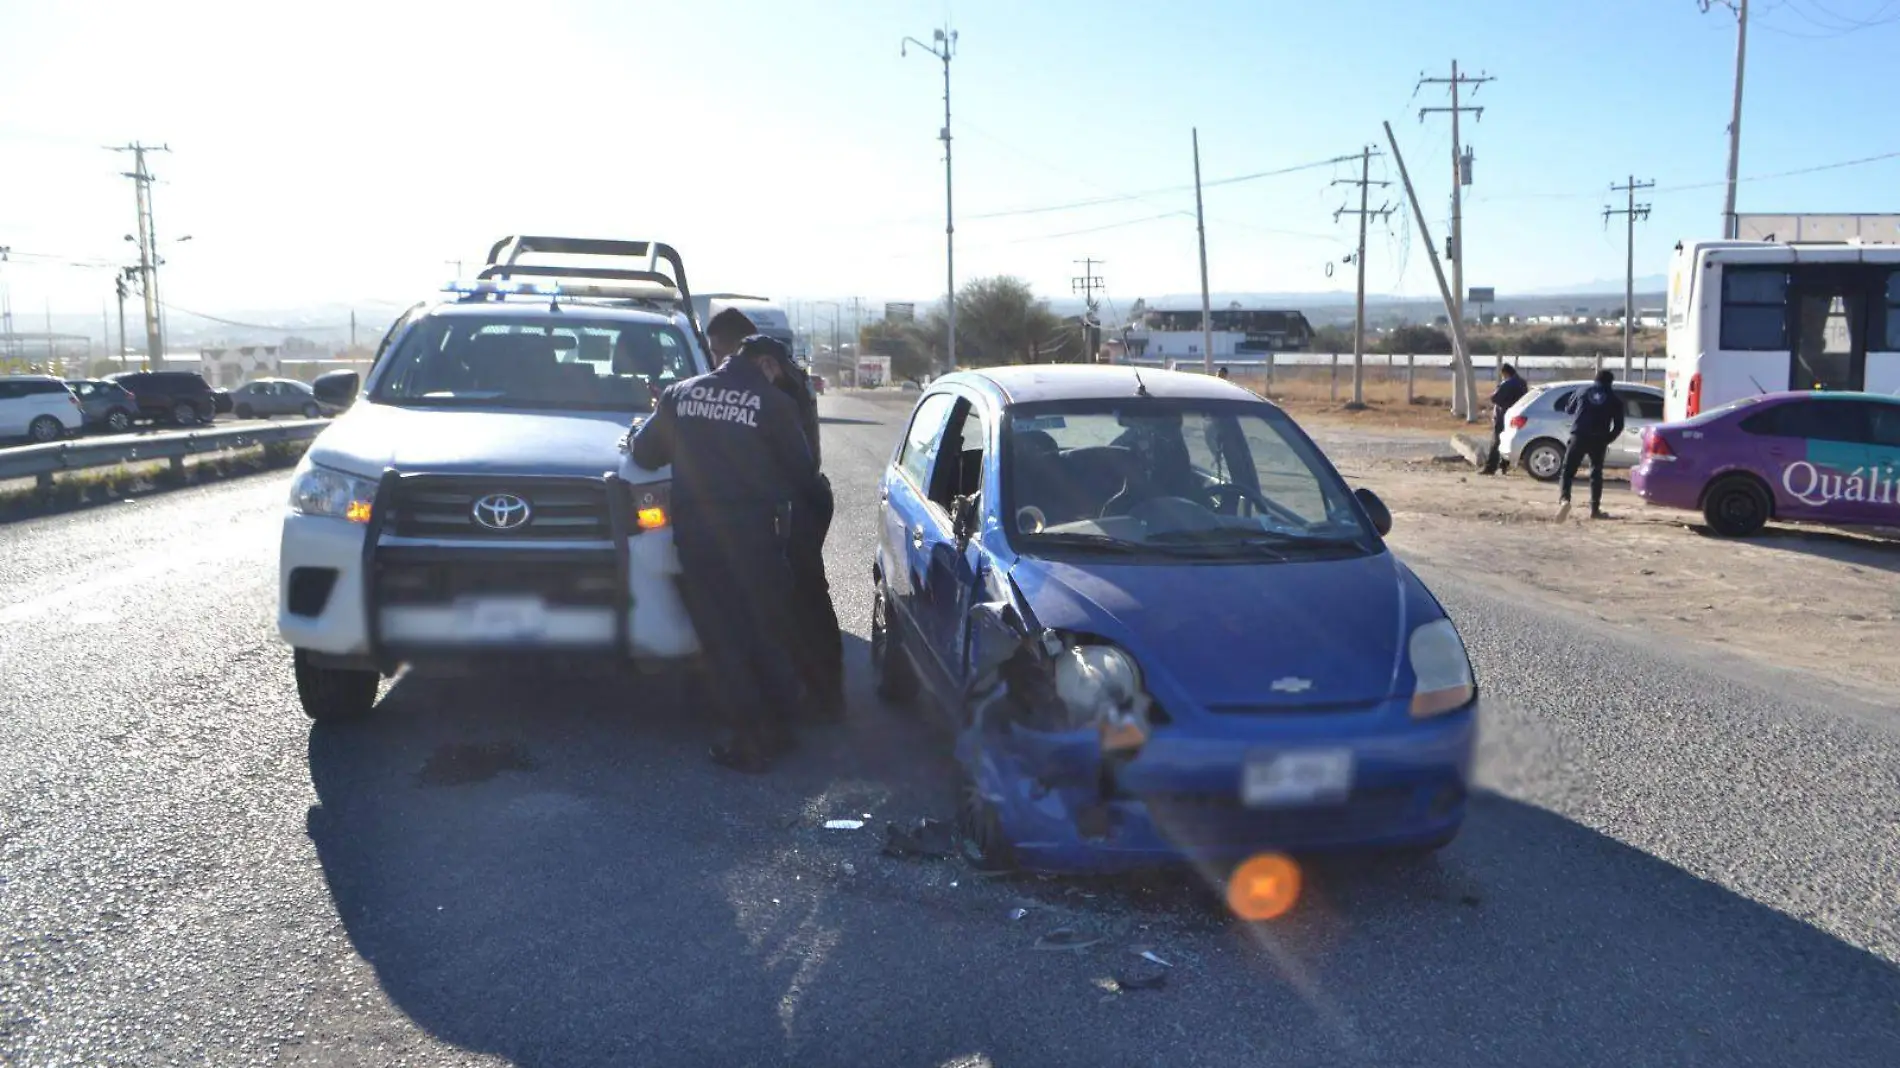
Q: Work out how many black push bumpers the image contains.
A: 1